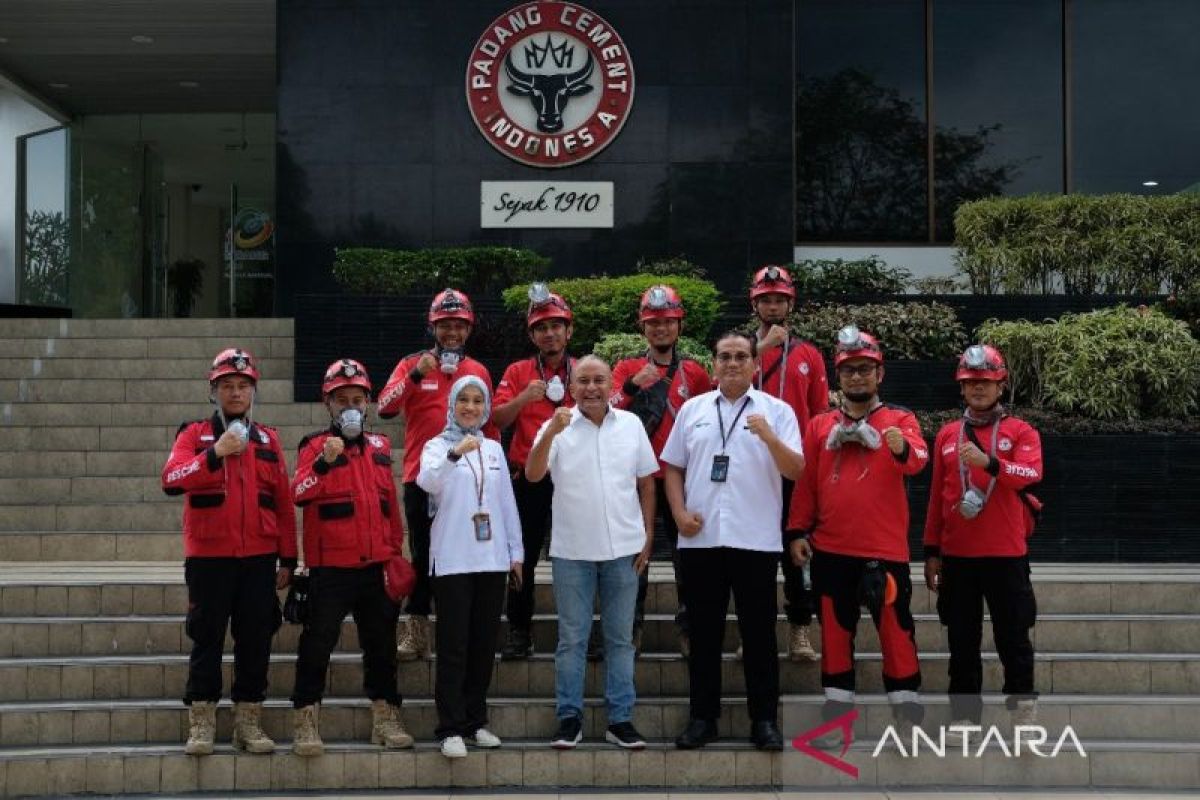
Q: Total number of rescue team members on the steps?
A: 8